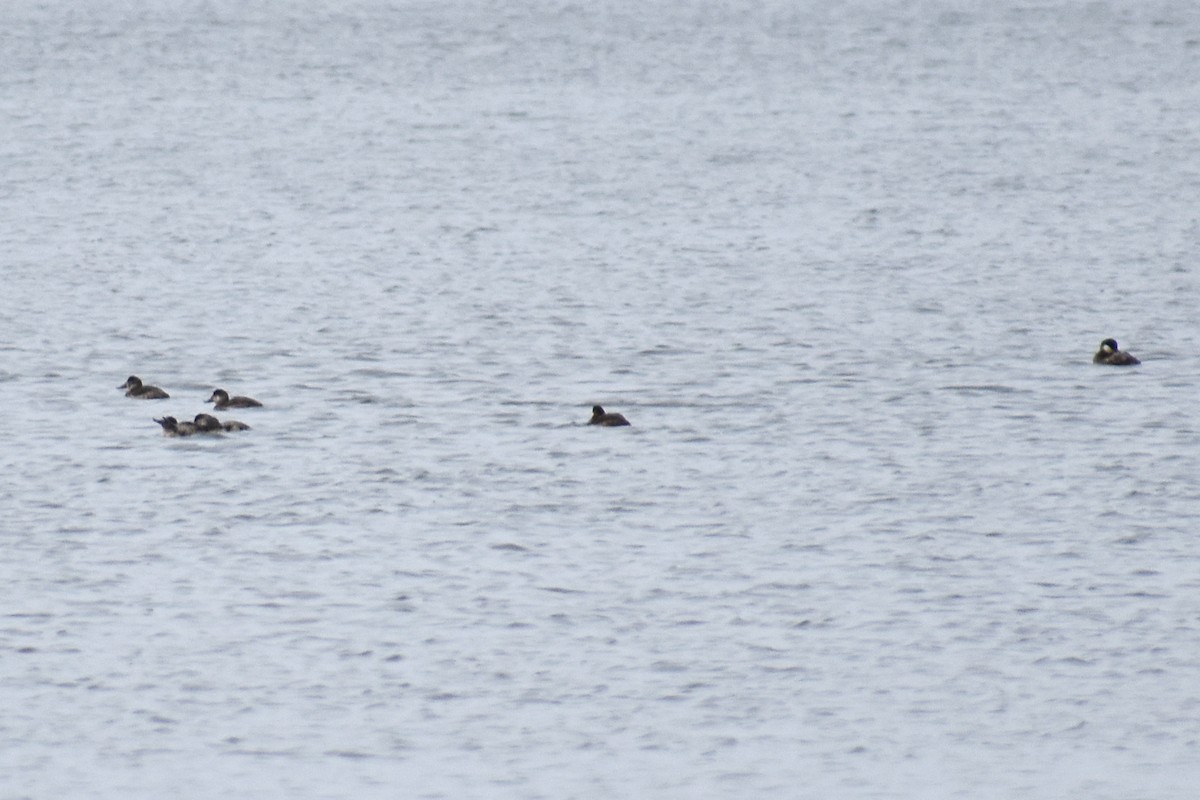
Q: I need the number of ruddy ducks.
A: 6